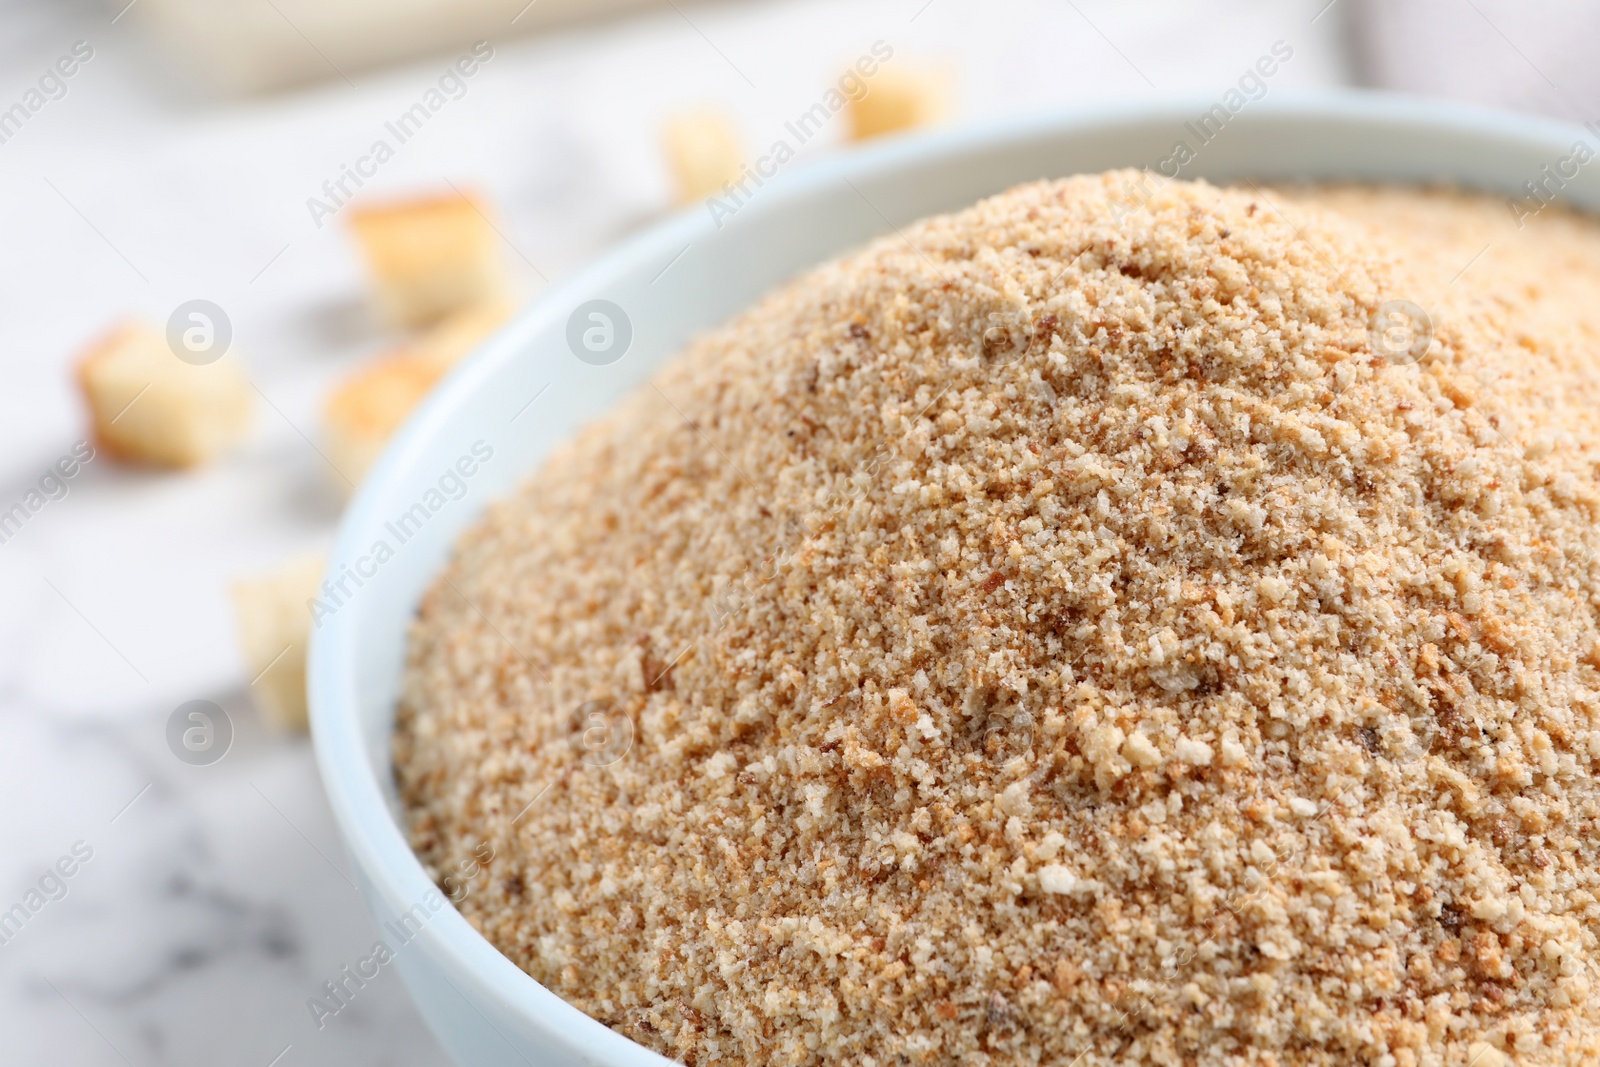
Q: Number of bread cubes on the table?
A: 7